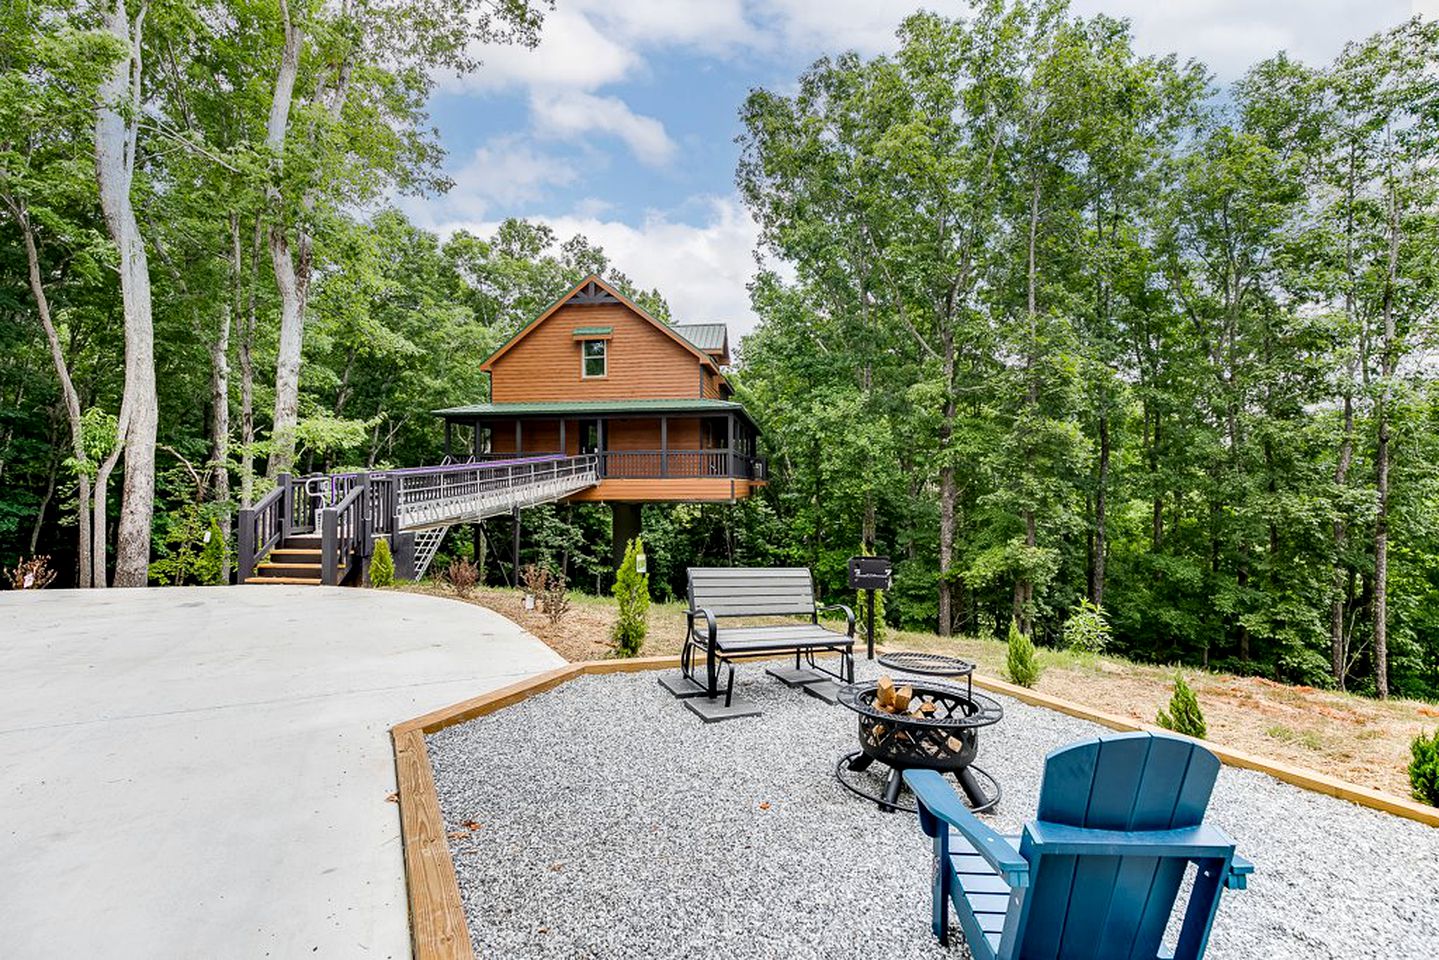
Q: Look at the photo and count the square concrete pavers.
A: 4